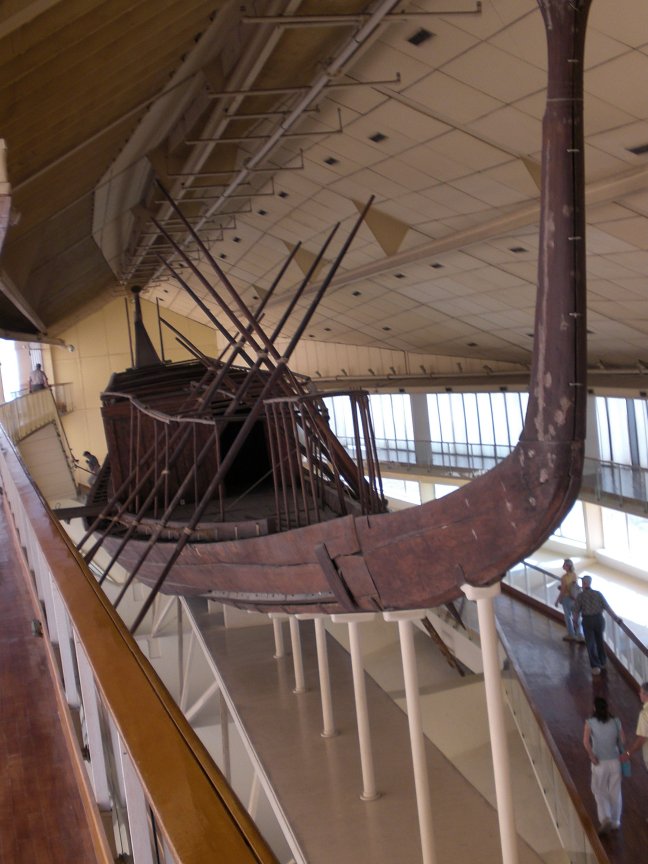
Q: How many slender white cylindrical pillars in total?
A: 6